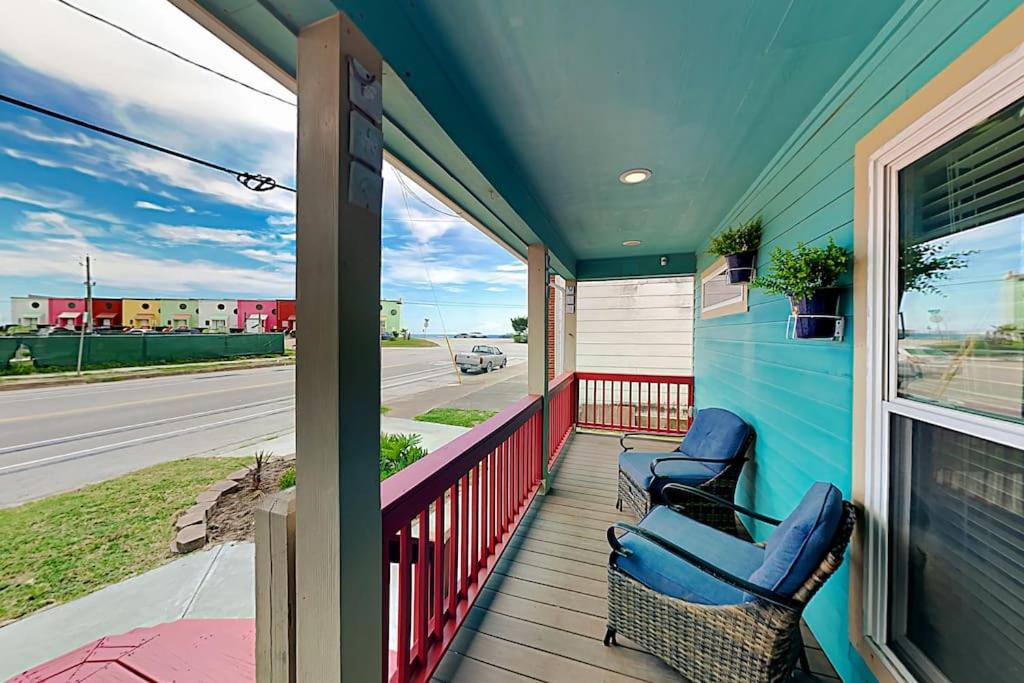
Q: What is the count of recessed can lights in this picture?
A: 2